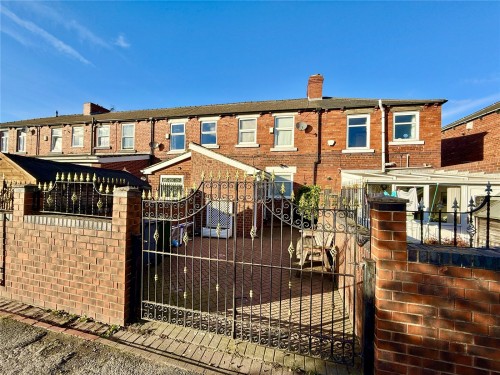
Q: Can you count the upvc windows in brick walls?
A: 14